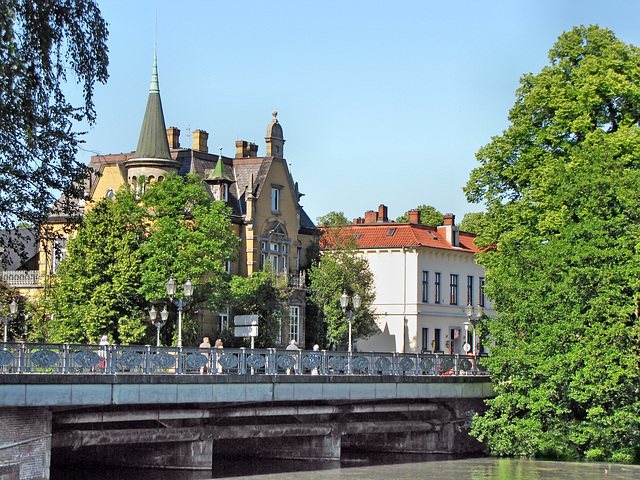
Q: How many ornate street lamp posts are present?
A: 5